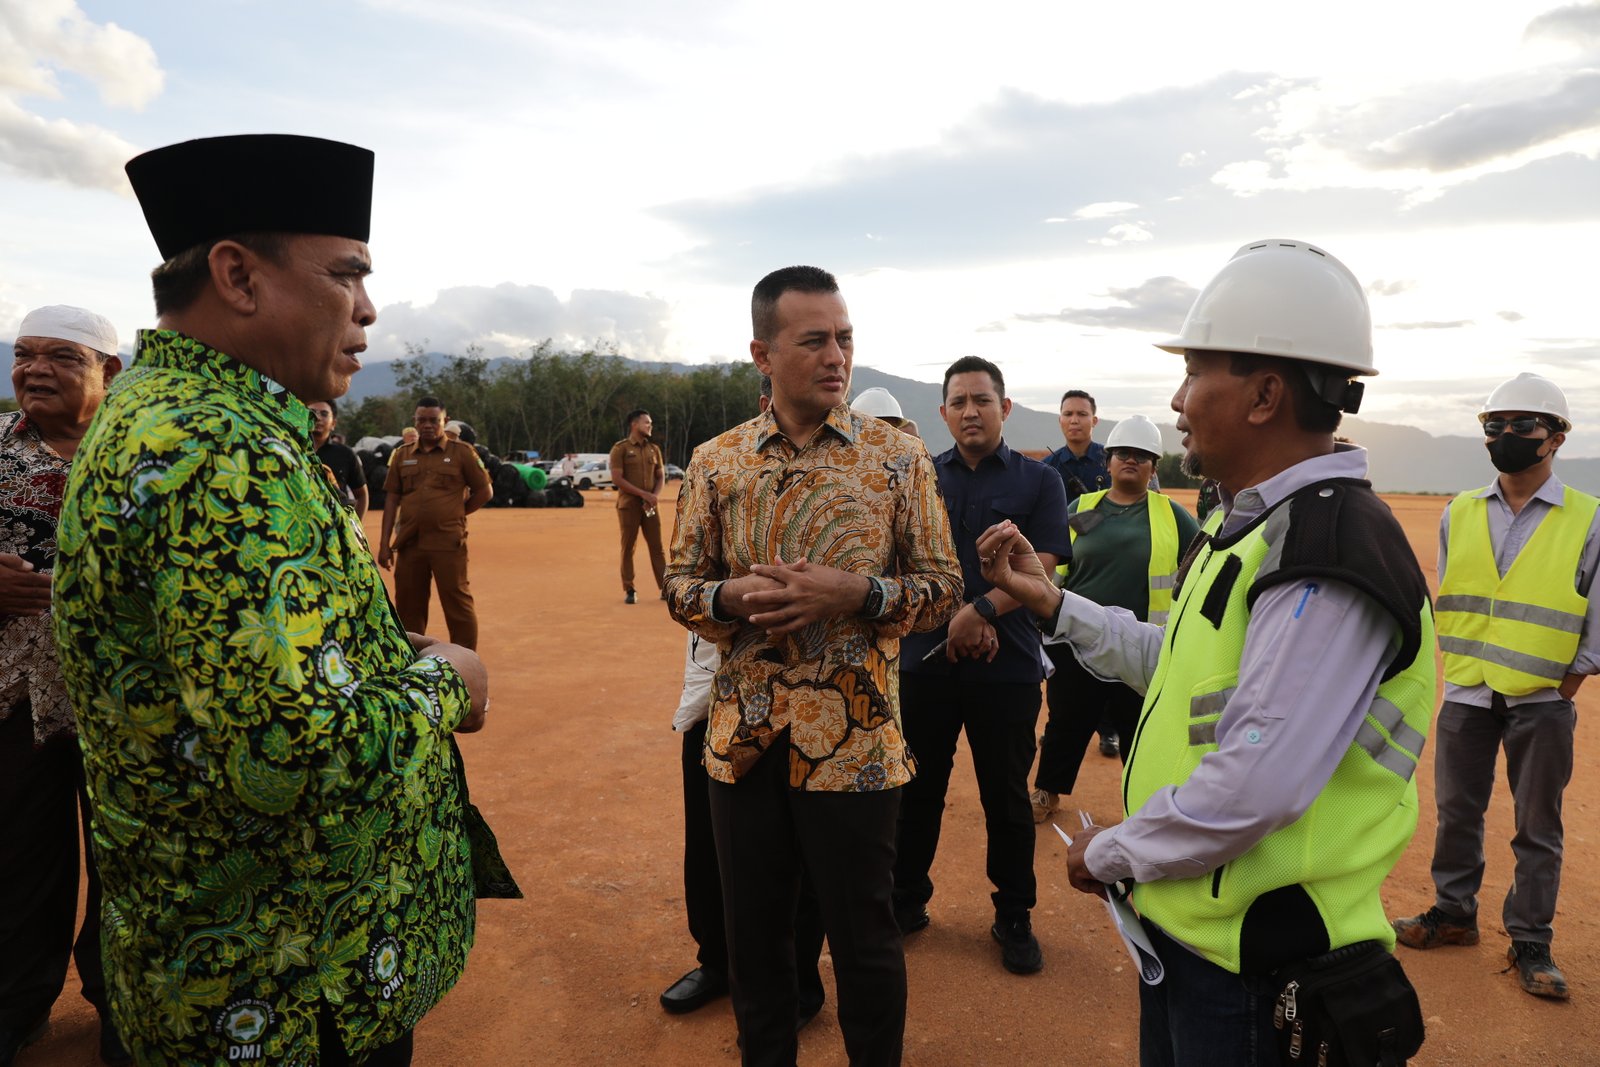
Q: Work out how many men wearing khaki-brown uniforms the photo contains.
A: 2